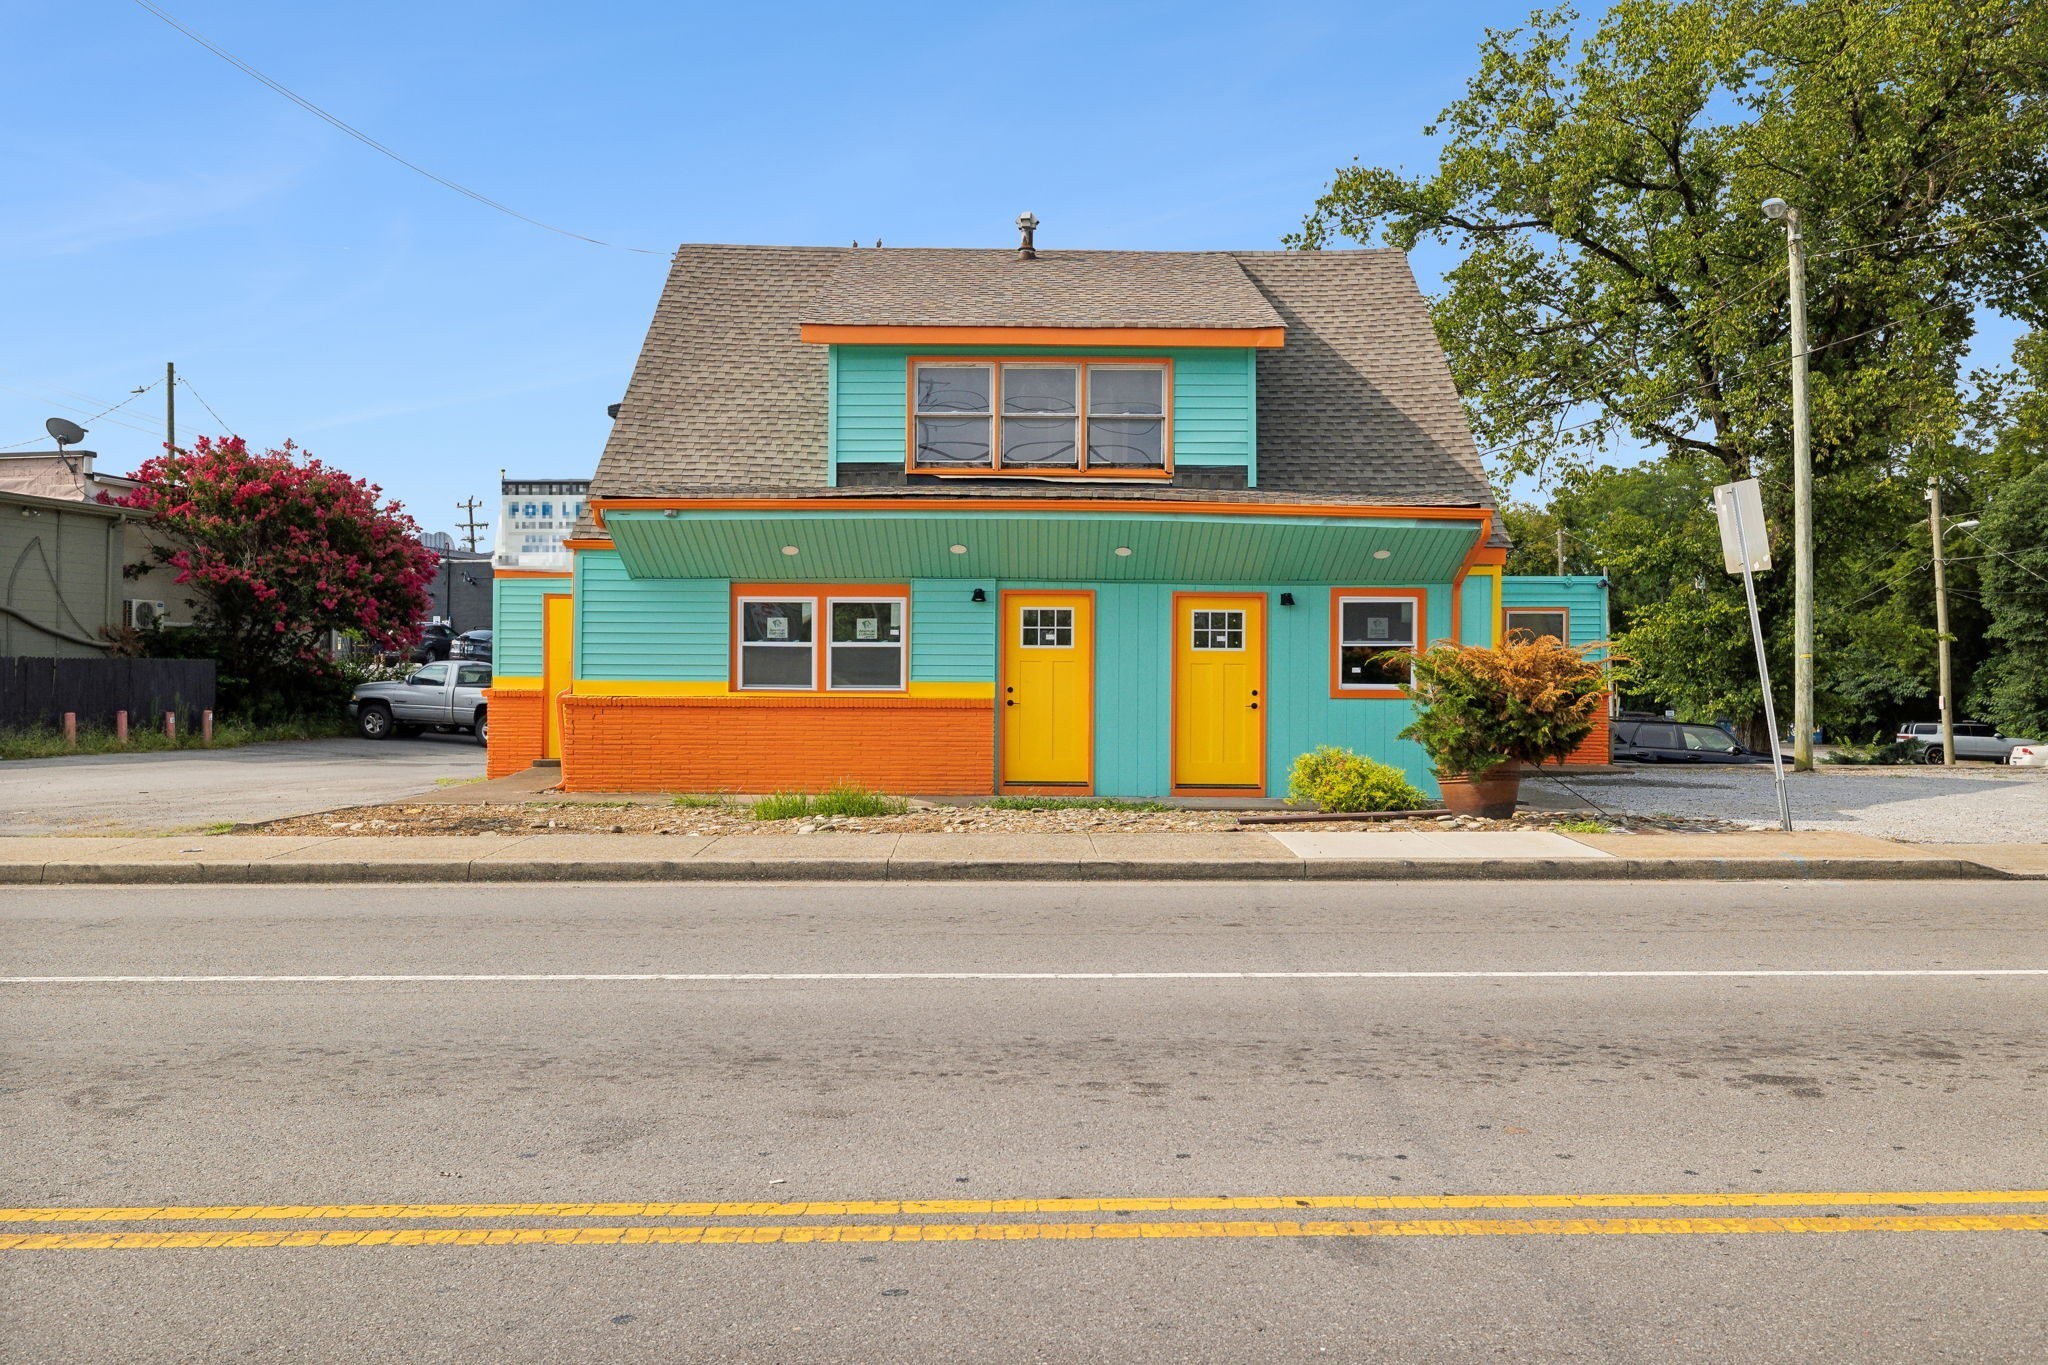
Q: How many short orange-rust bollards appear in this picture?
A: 4